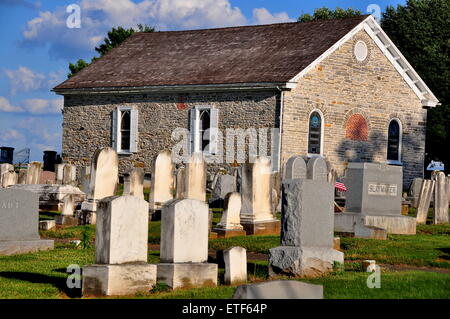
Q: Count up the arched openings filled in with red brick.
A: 1